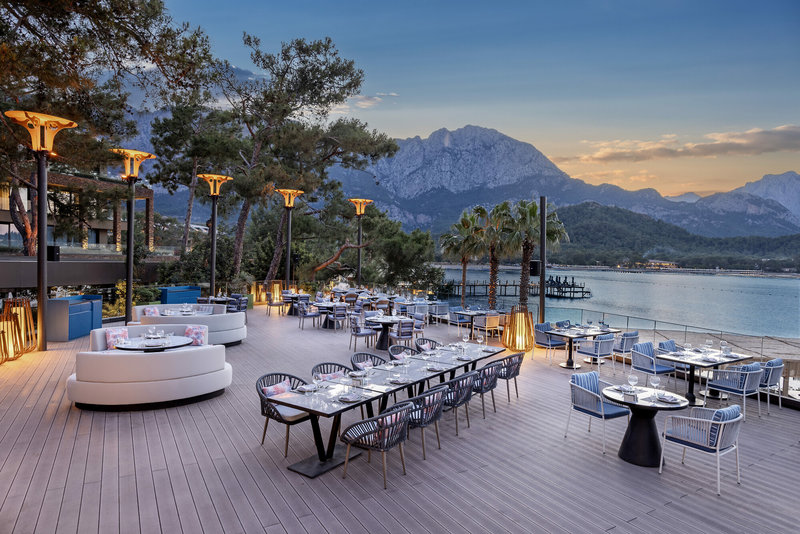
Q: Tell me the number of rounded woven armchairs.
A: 10